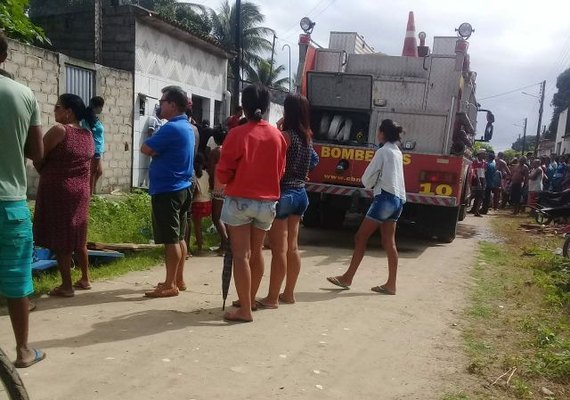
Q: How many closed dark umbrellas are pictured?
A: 1